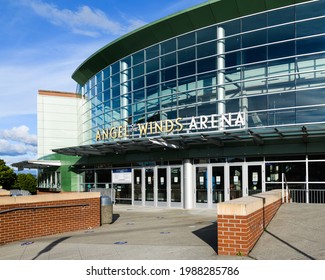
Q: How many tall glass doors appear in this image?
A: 8